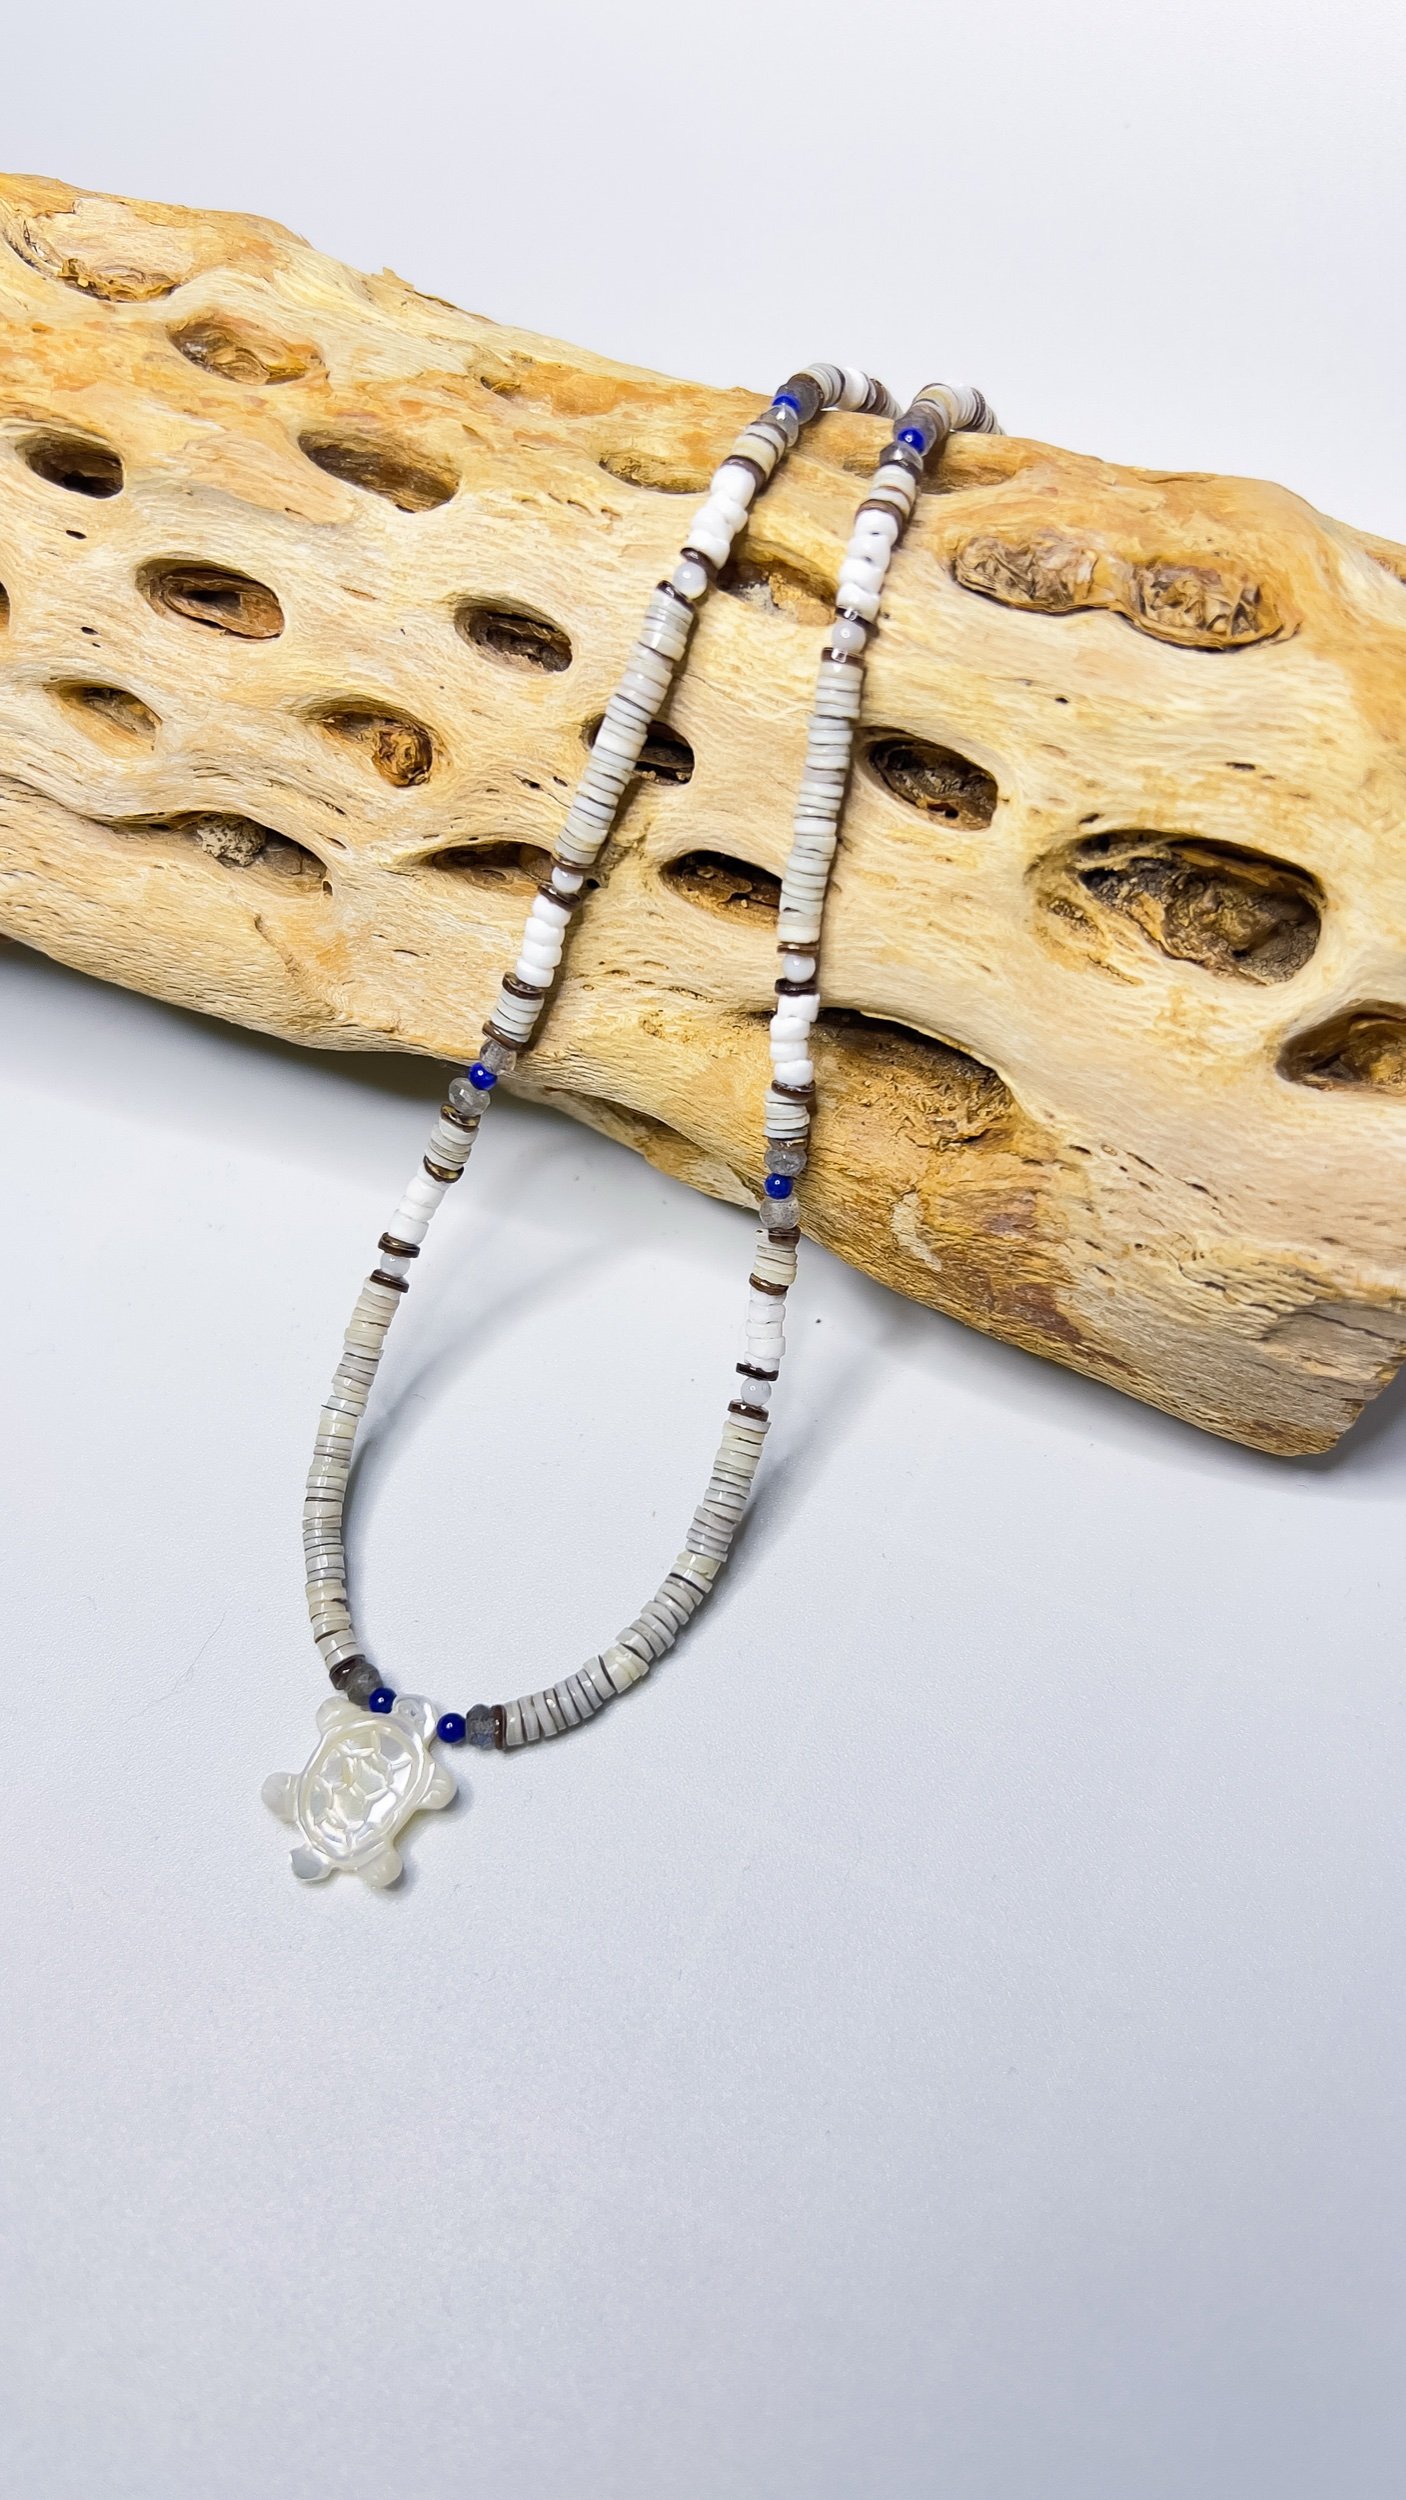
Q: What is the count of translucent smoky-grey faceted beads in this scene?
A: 10